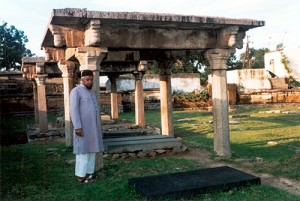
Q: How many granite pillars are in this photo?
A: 8